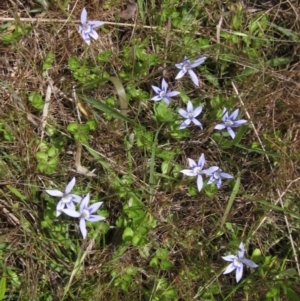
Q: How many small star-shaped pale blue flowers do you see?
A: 10